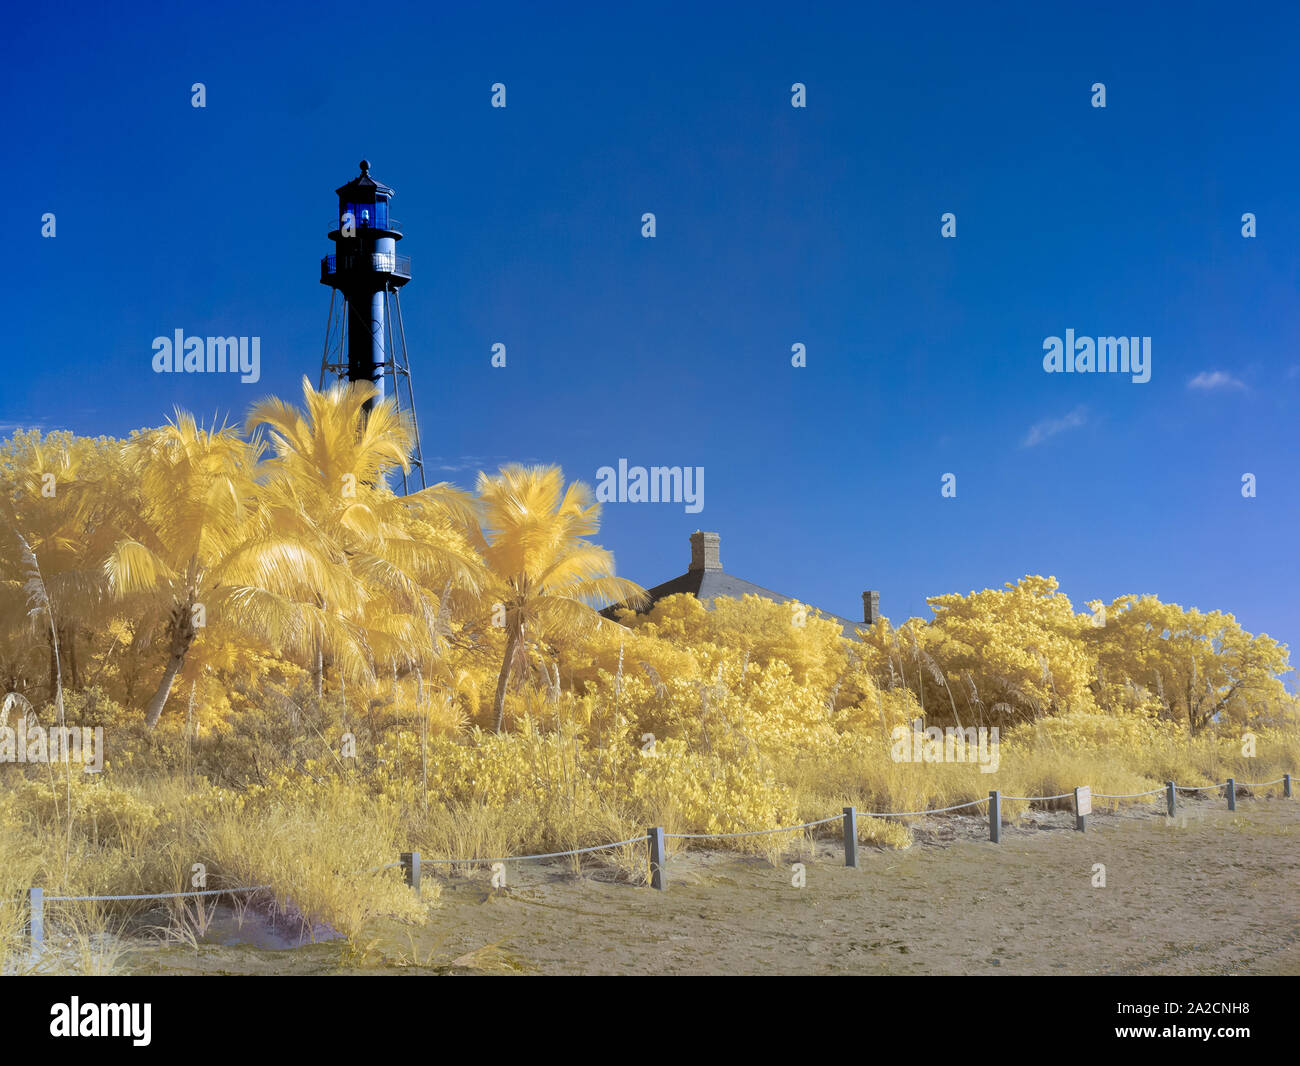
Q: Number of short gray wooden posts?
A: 9